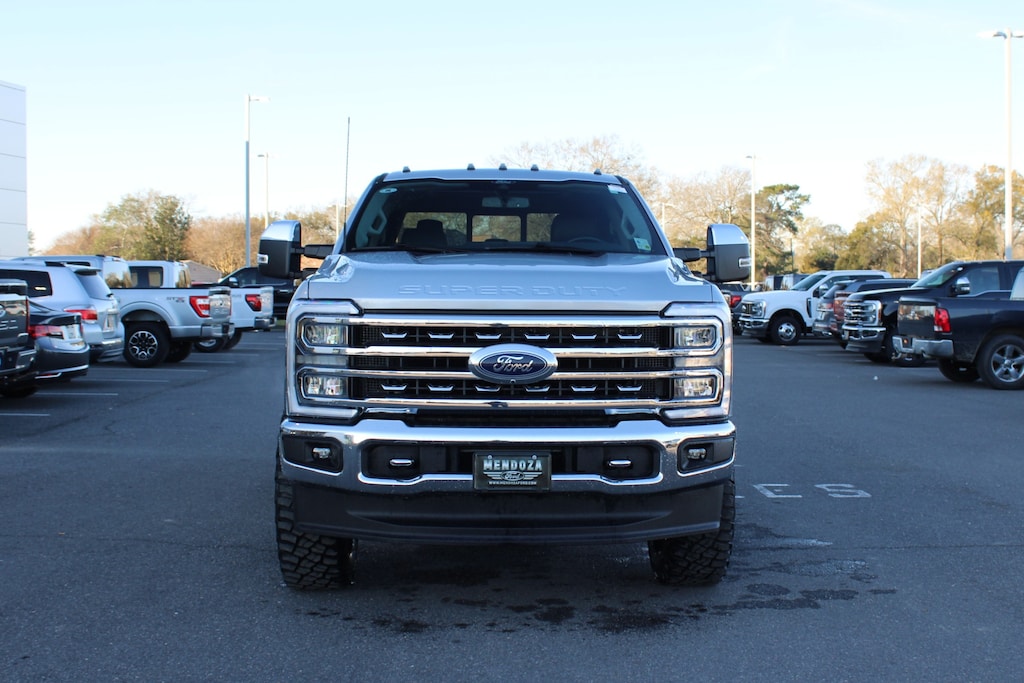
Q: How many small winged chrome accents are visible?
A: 12